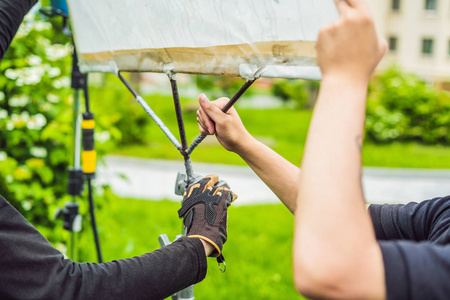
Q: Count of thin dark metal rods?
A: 3